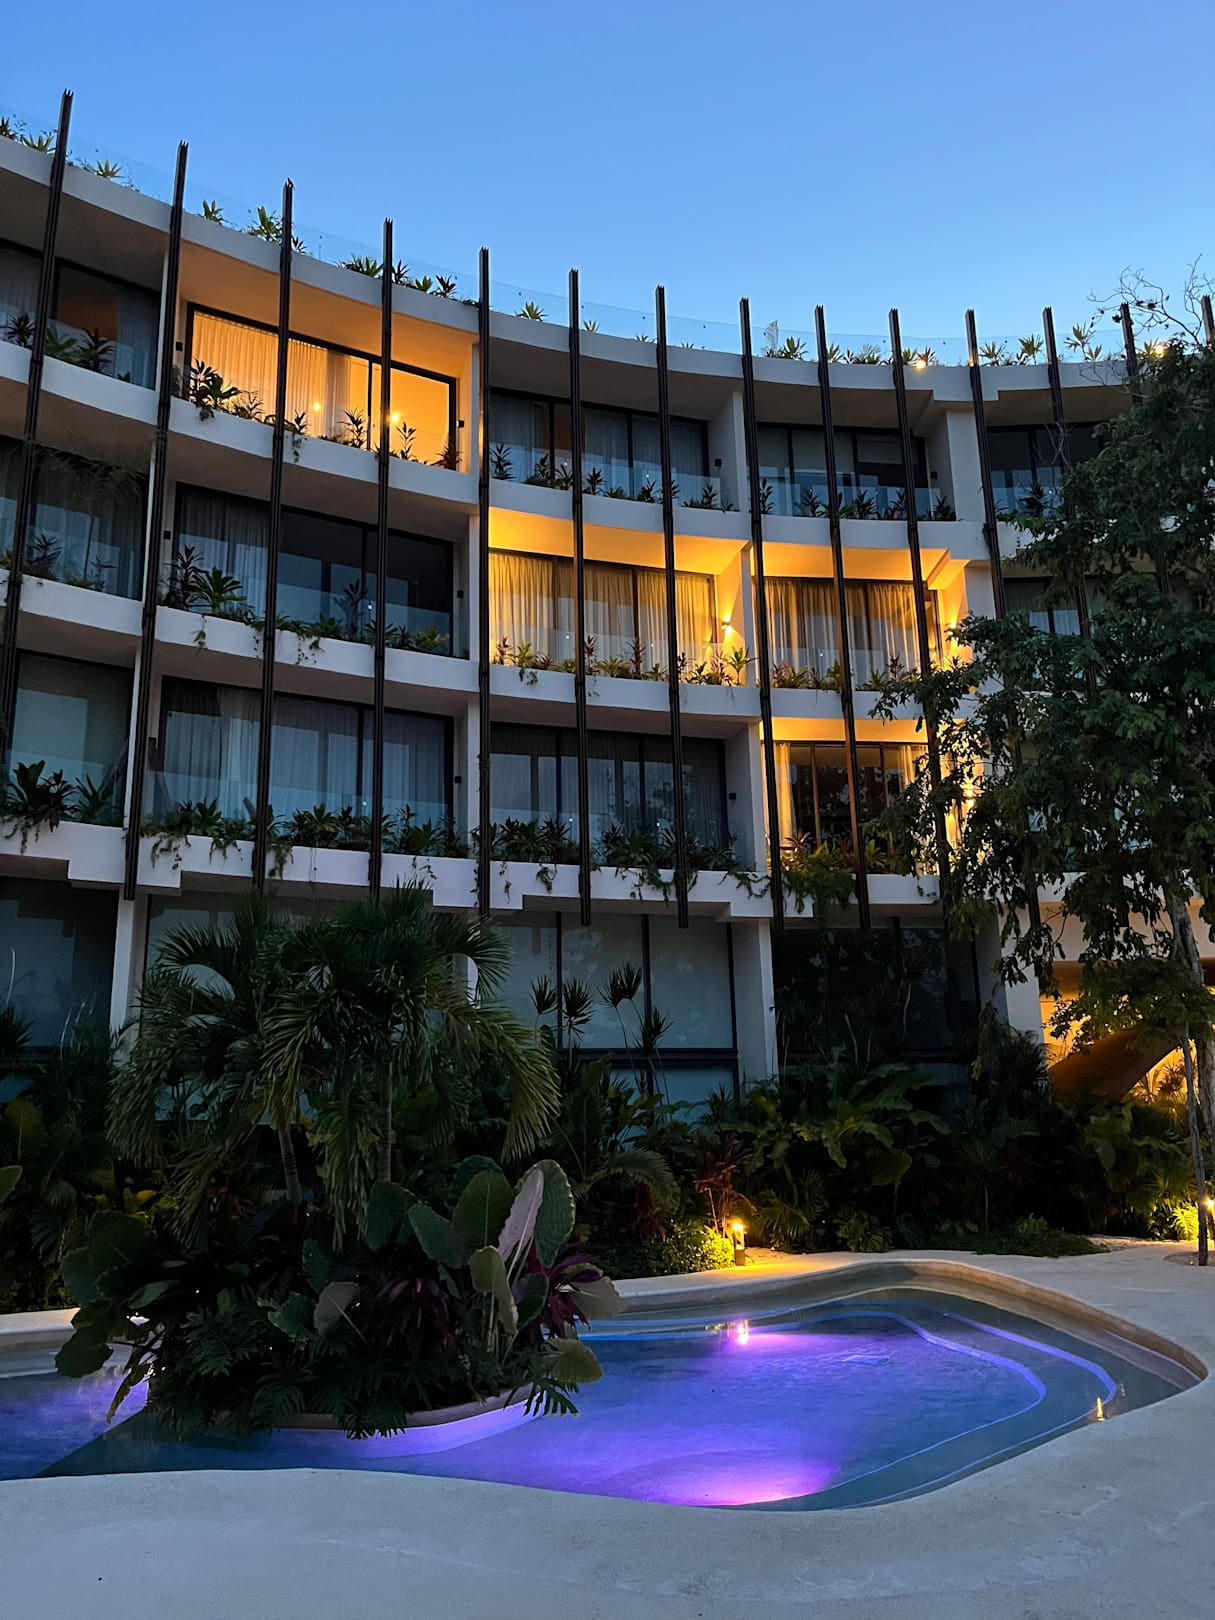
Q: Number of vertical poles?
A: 14